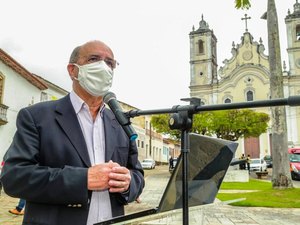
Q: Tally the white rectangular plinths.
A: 1